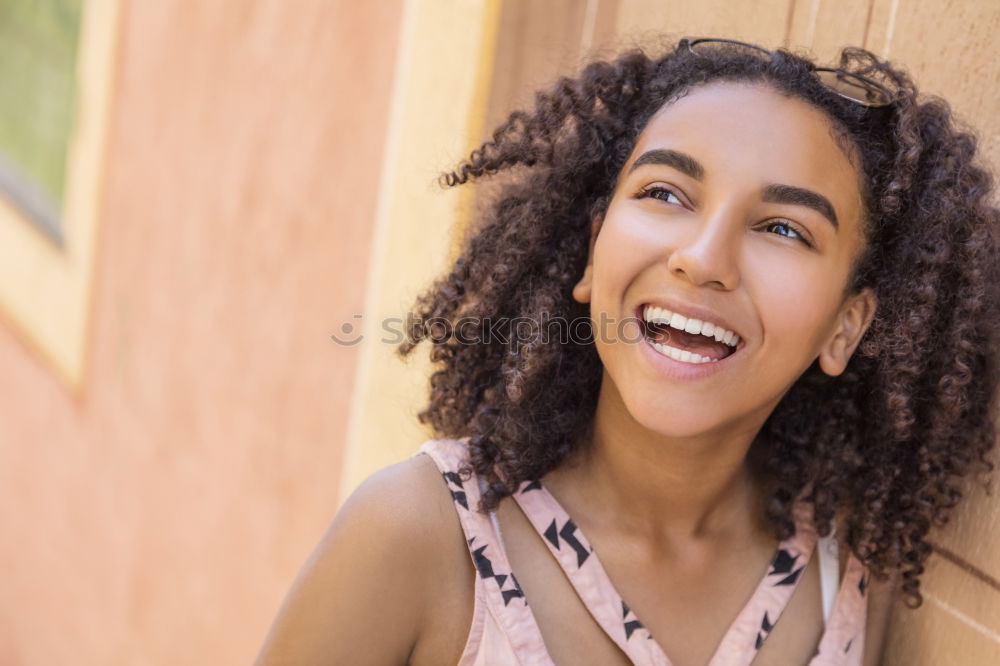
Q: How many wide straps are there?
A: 4